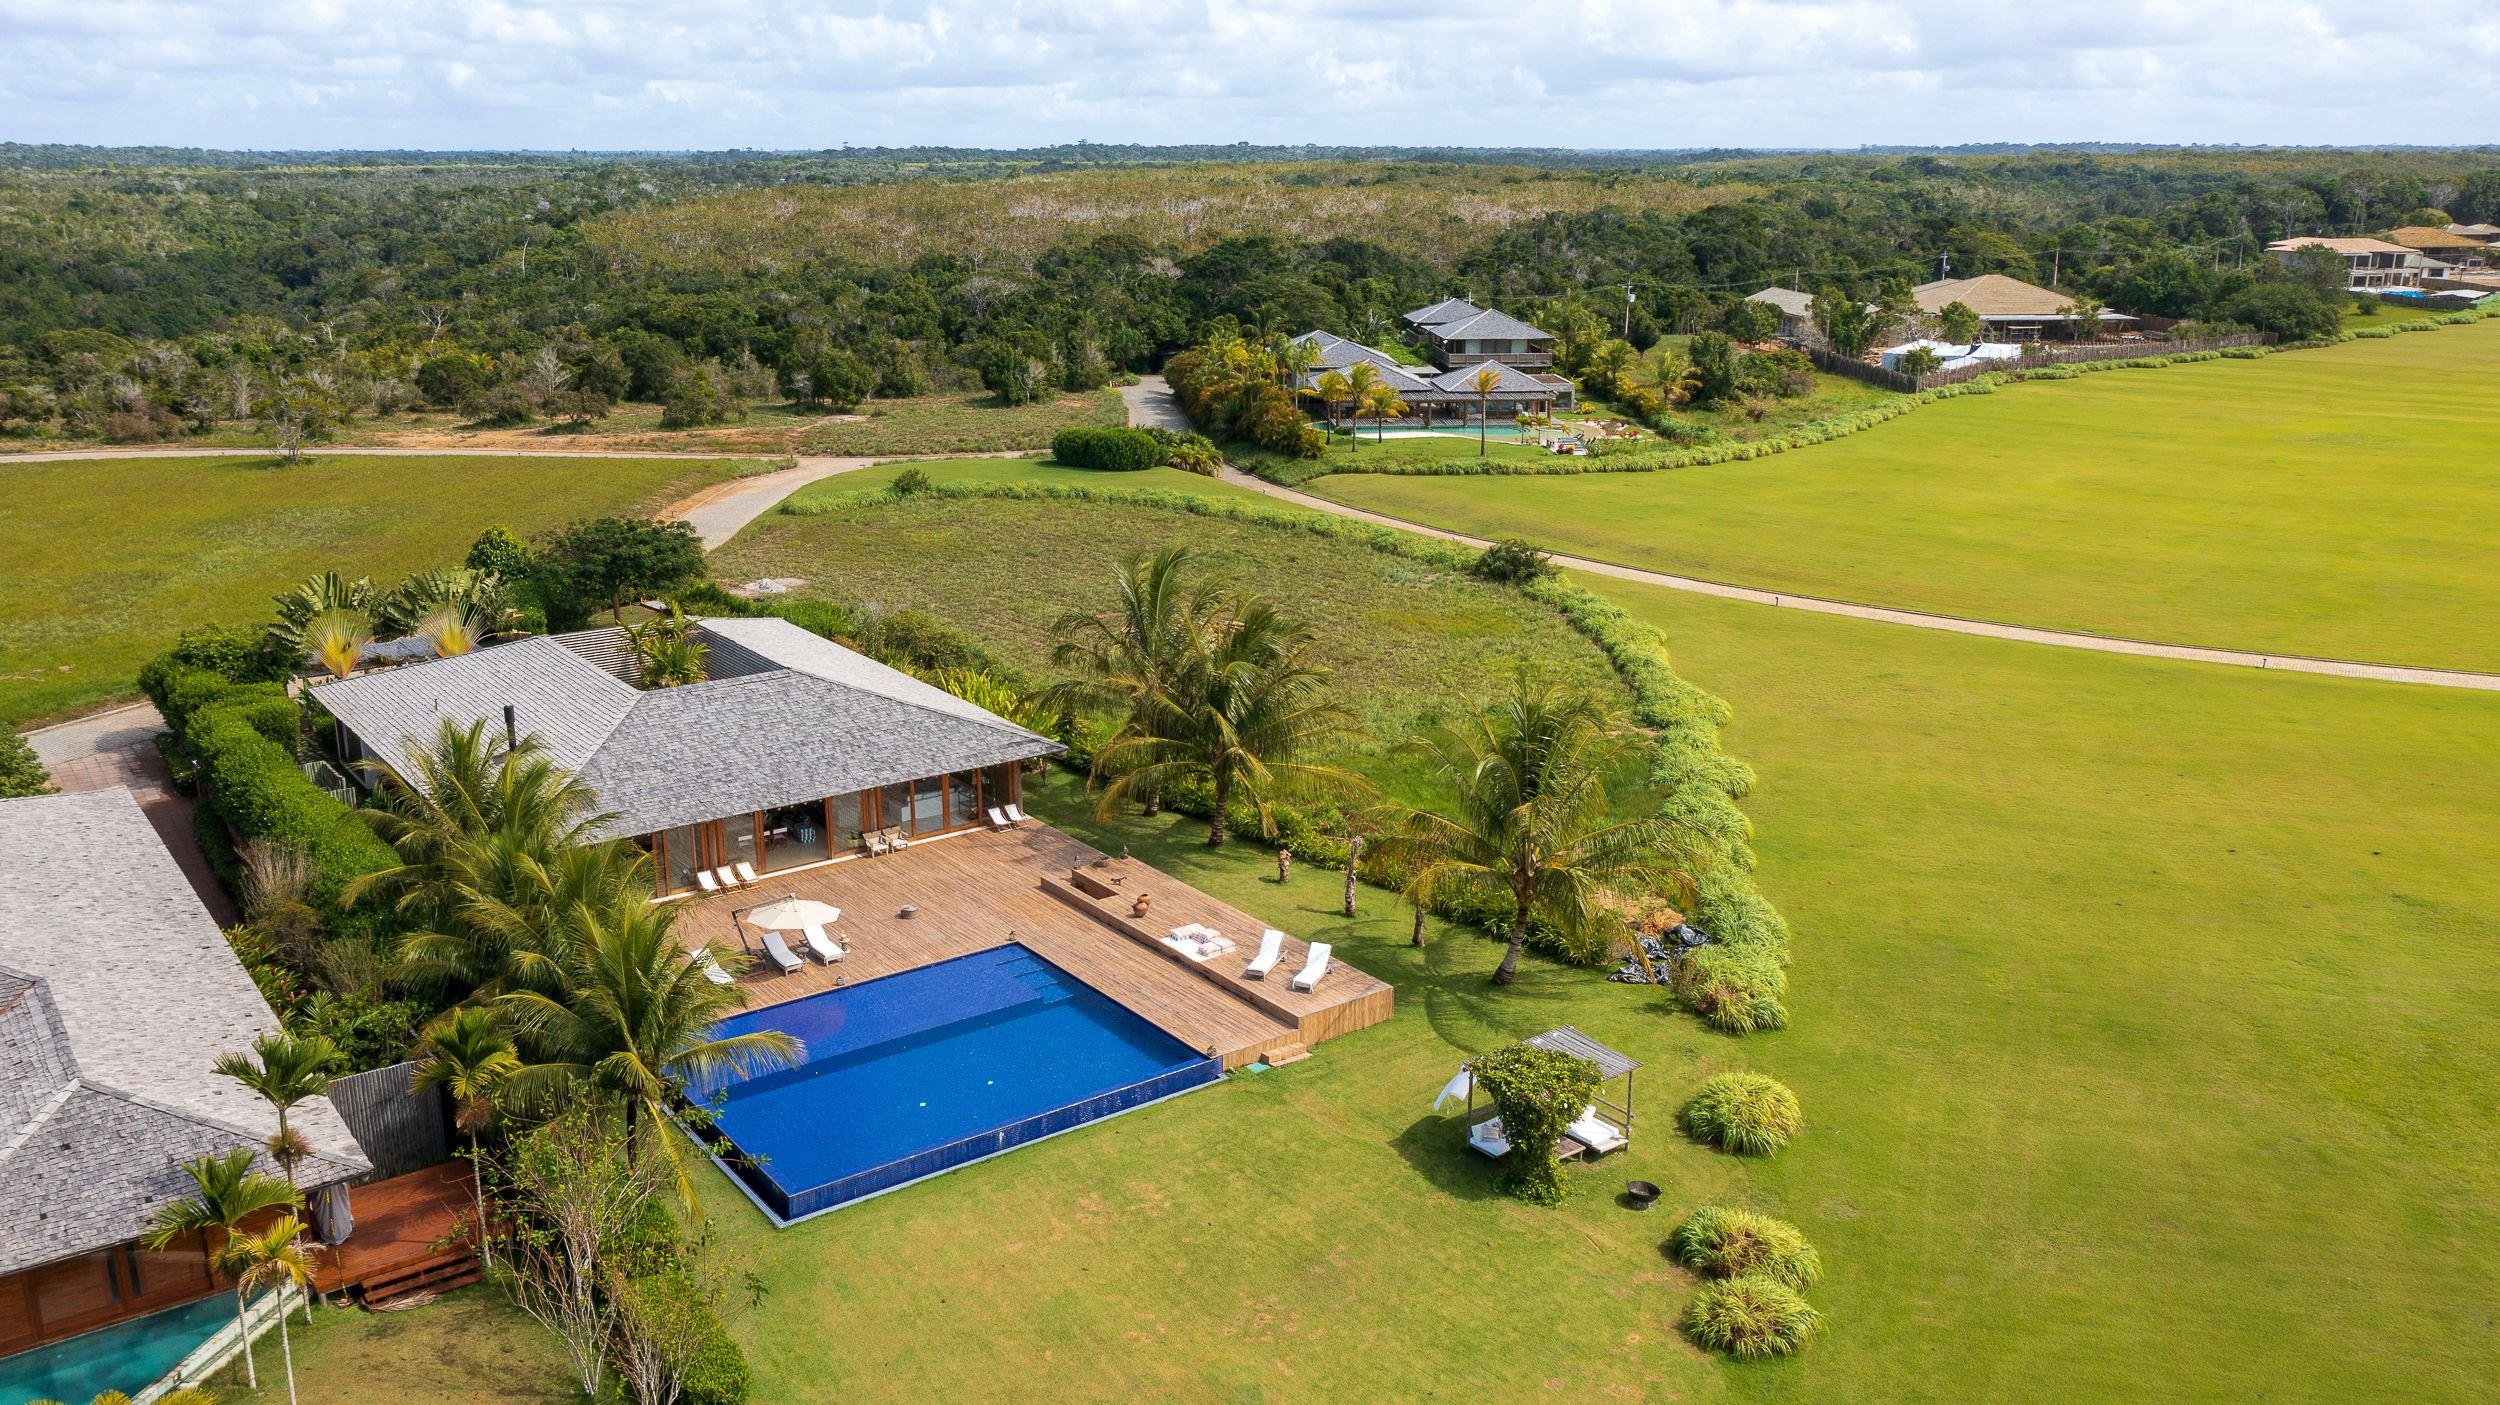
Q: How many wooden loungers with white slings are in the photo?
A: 5